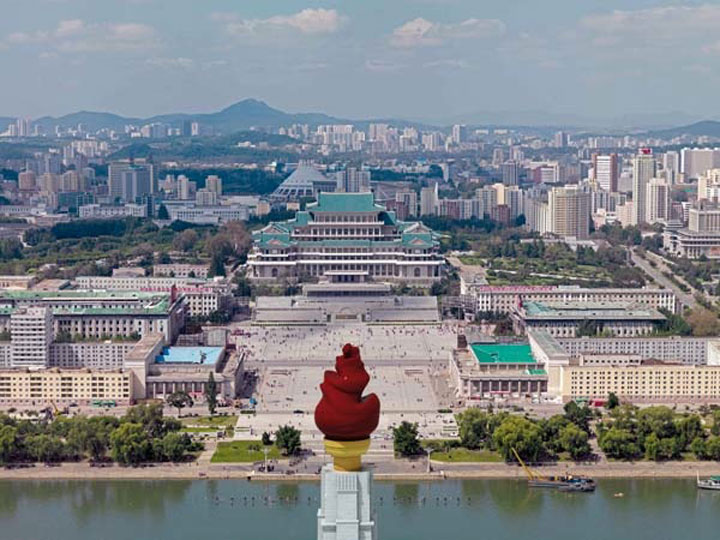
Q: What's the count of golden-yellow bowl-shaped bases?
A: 1